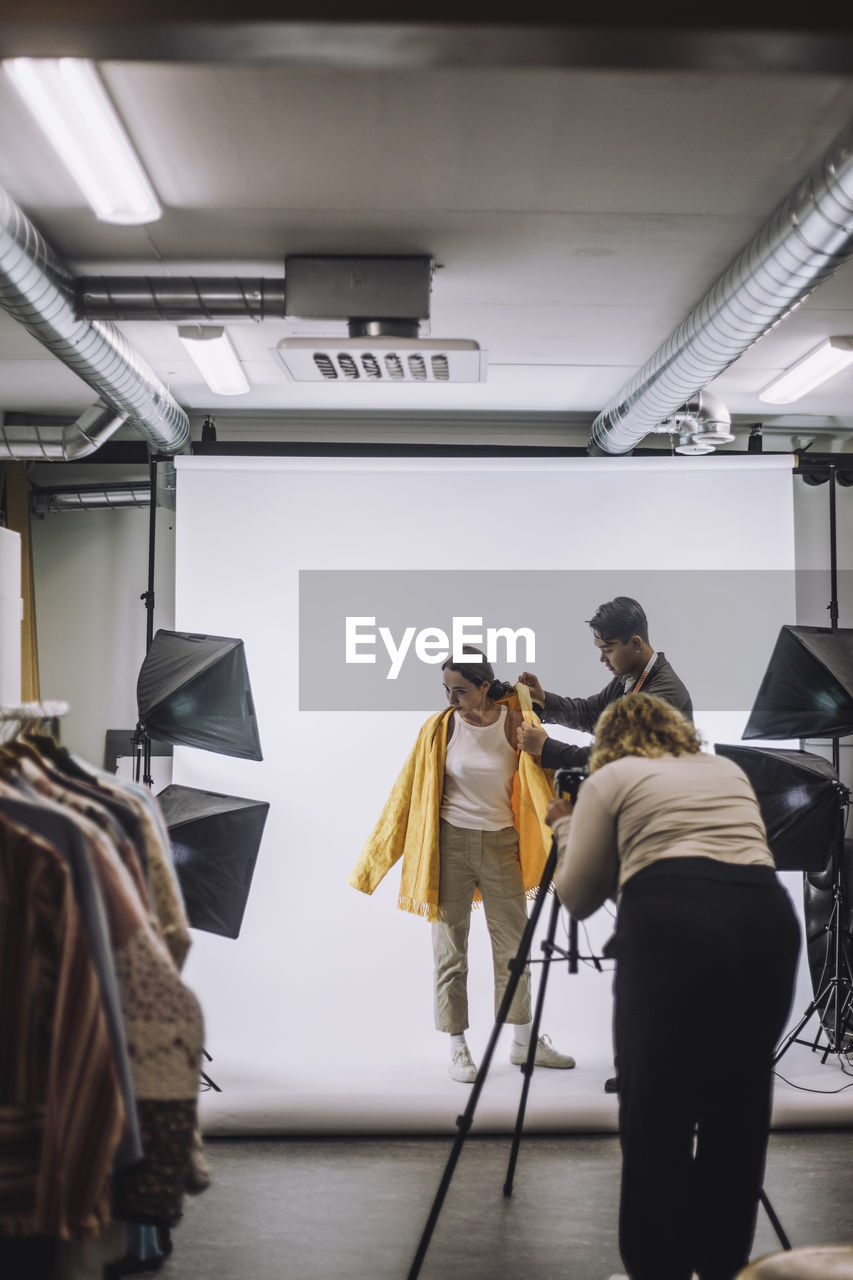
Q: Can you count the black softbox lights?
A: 4